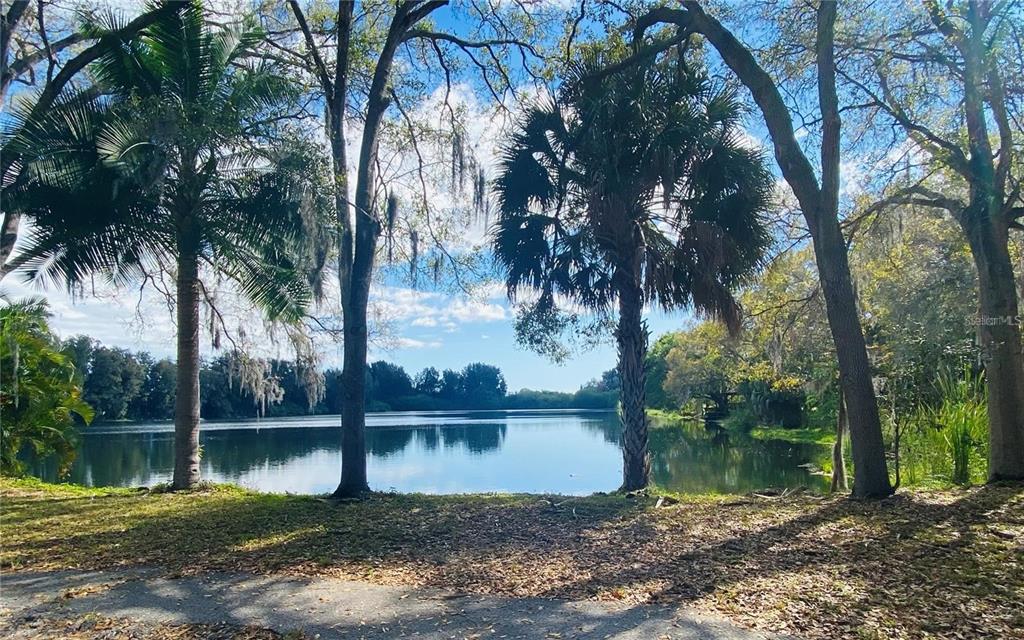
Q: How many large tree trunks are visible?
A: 5